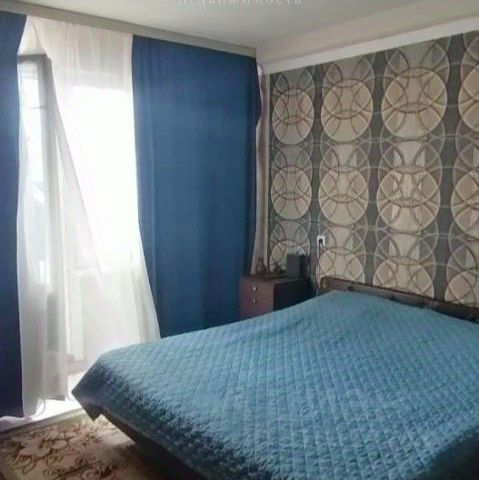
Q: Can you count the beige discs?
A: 12